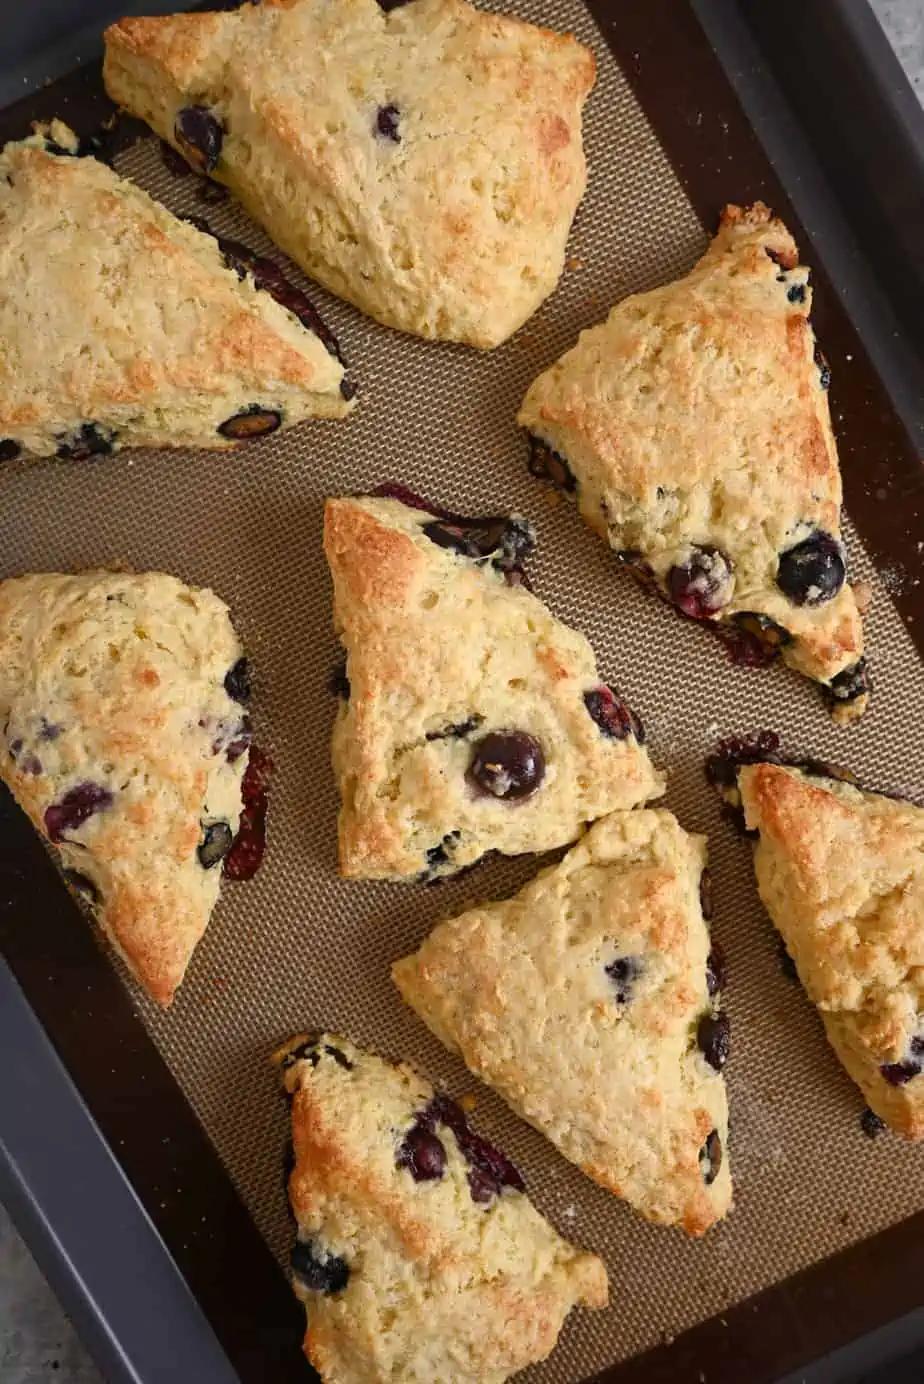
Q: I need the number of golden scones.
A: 8